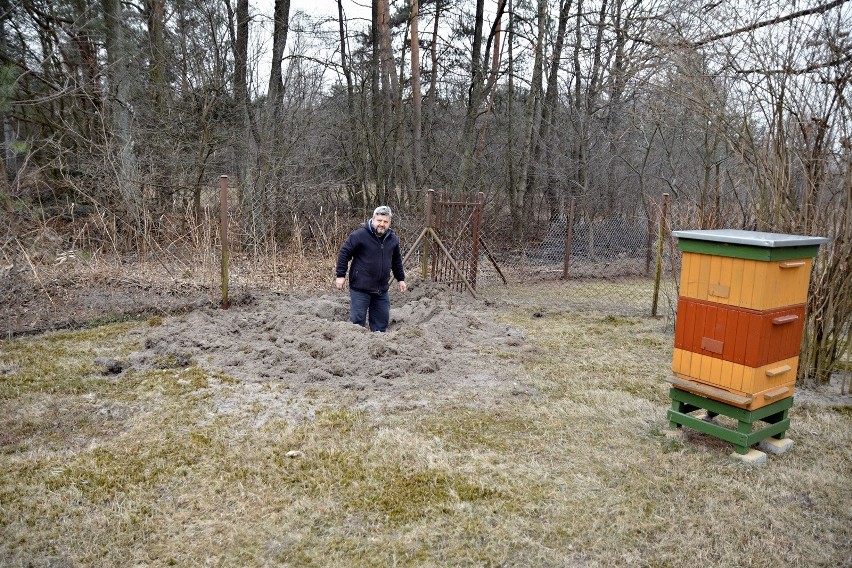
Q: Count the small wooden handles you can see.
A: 4